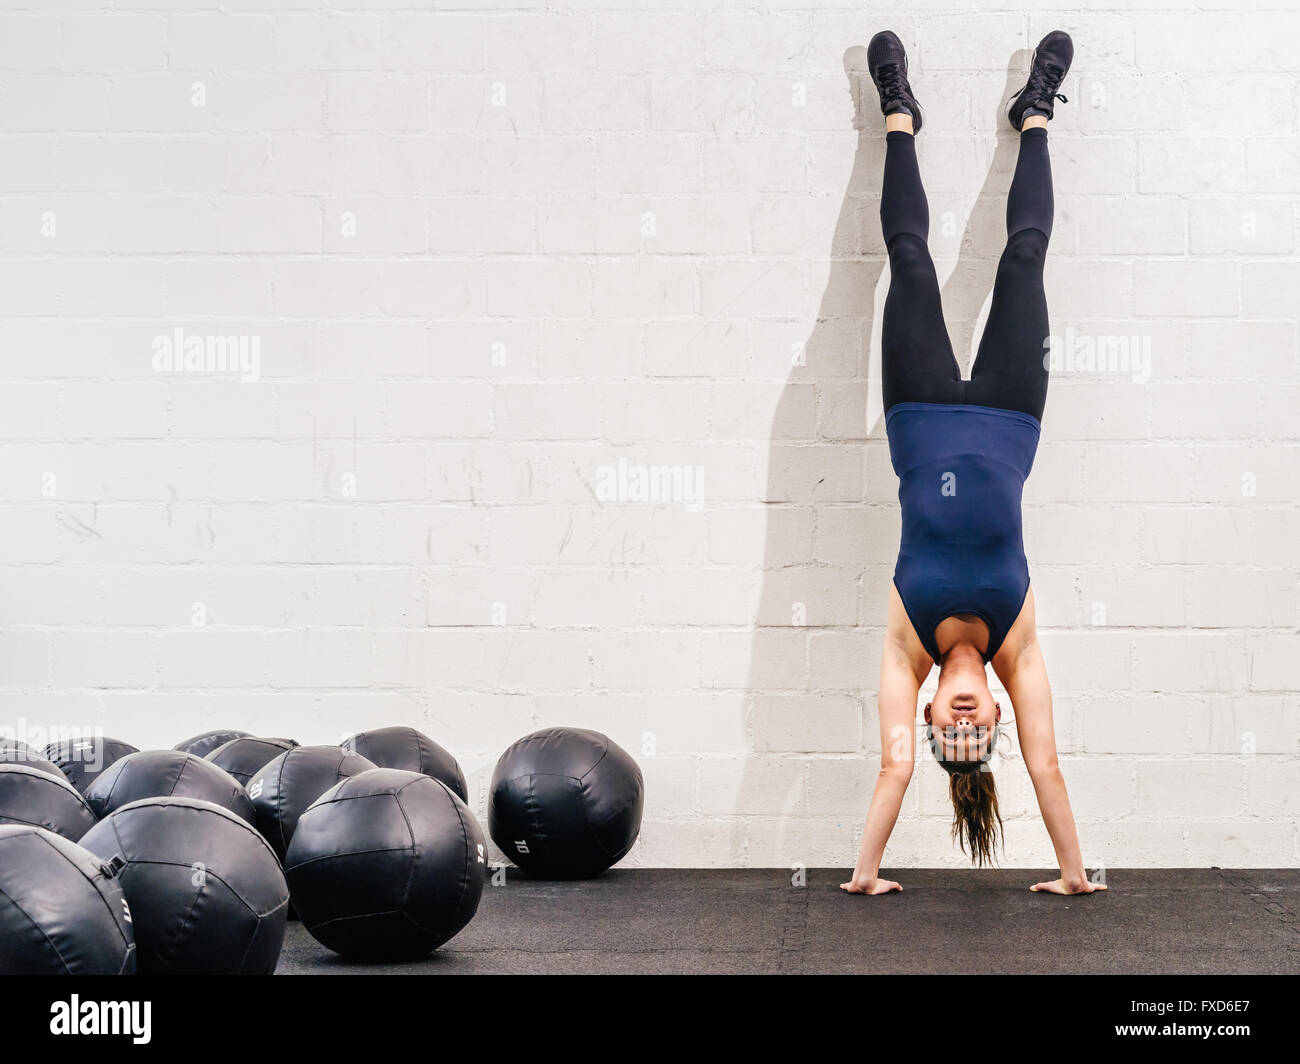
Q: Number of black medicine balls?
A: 13